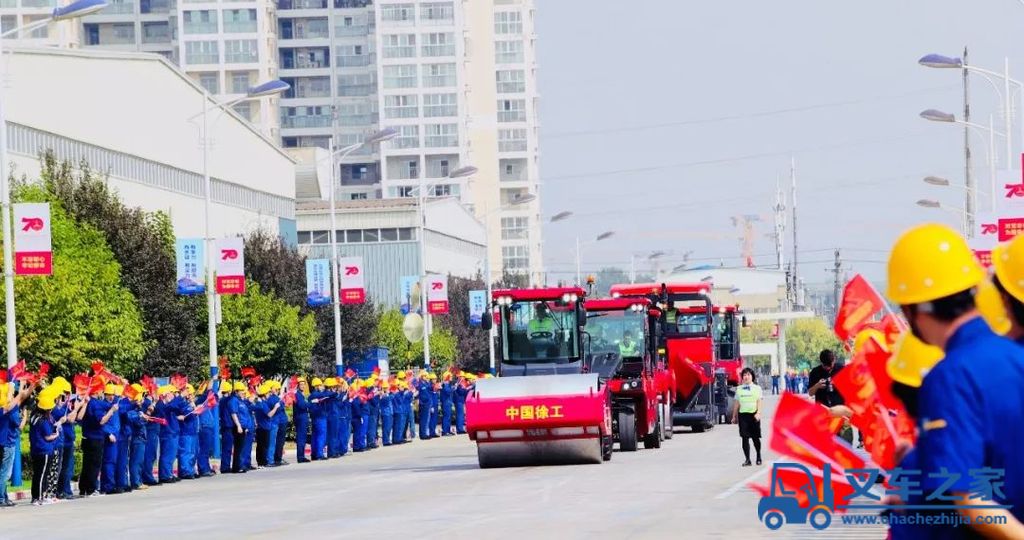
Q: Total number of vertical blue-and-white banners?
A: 4